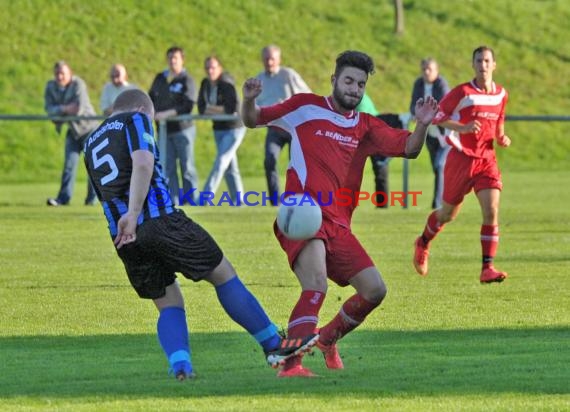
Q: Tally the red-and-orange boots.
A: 4